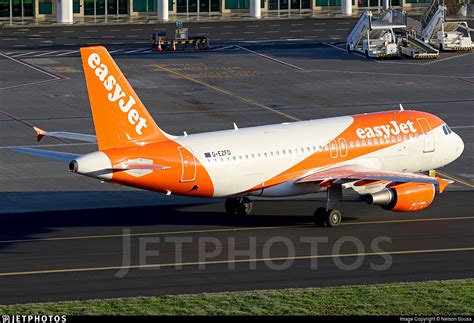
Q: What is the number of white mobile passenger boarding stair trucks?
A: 2